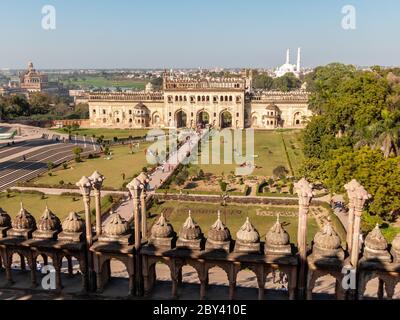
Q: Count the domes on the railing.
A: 13